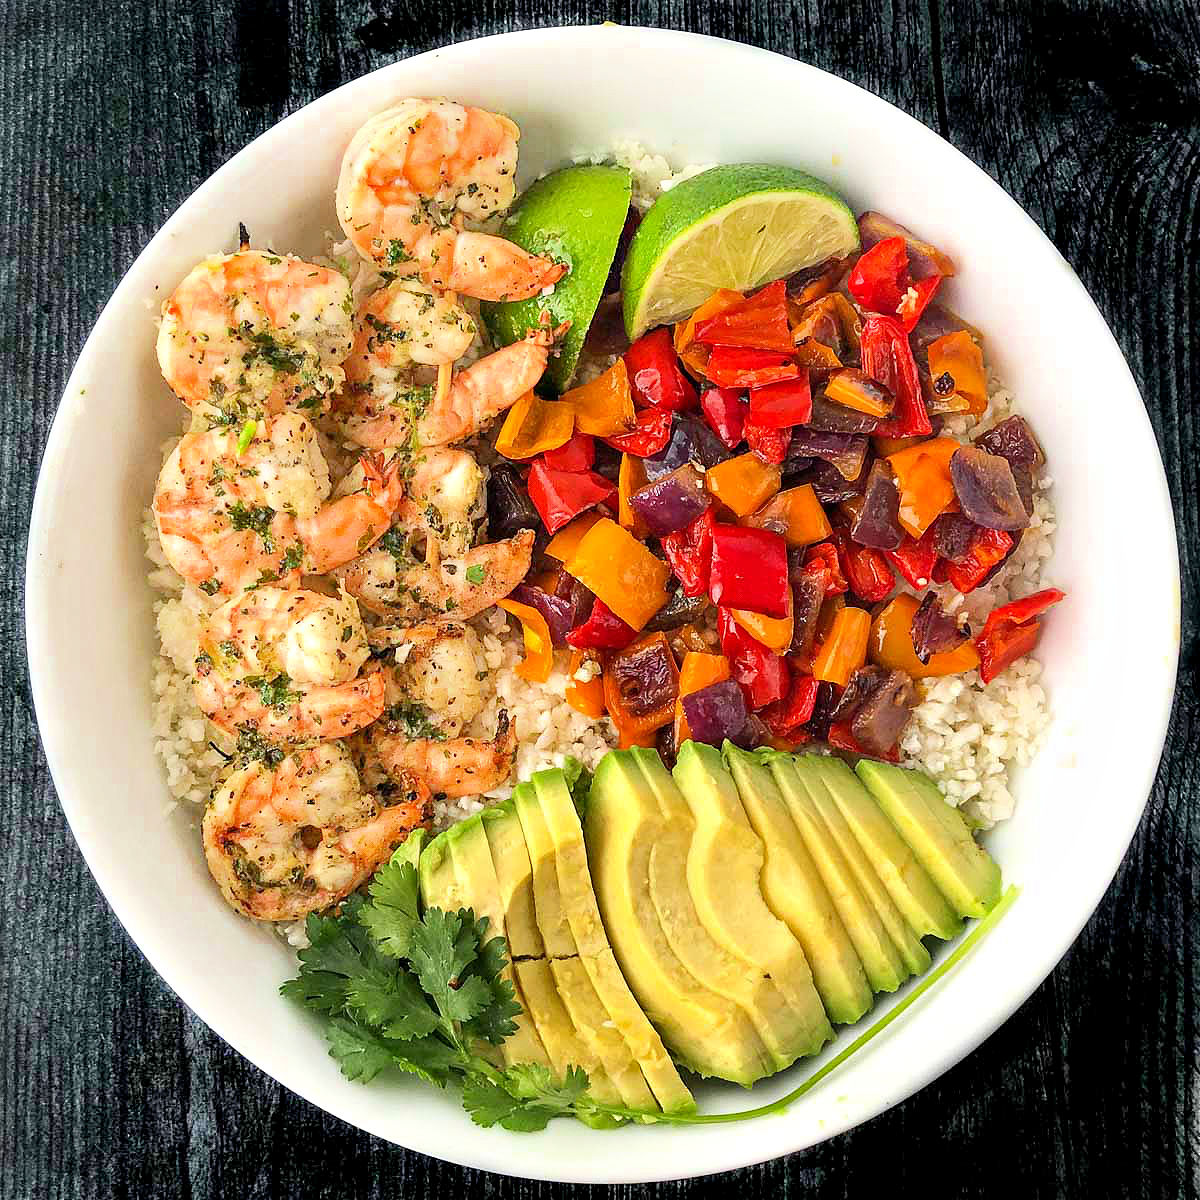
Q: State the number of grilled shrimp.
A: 8